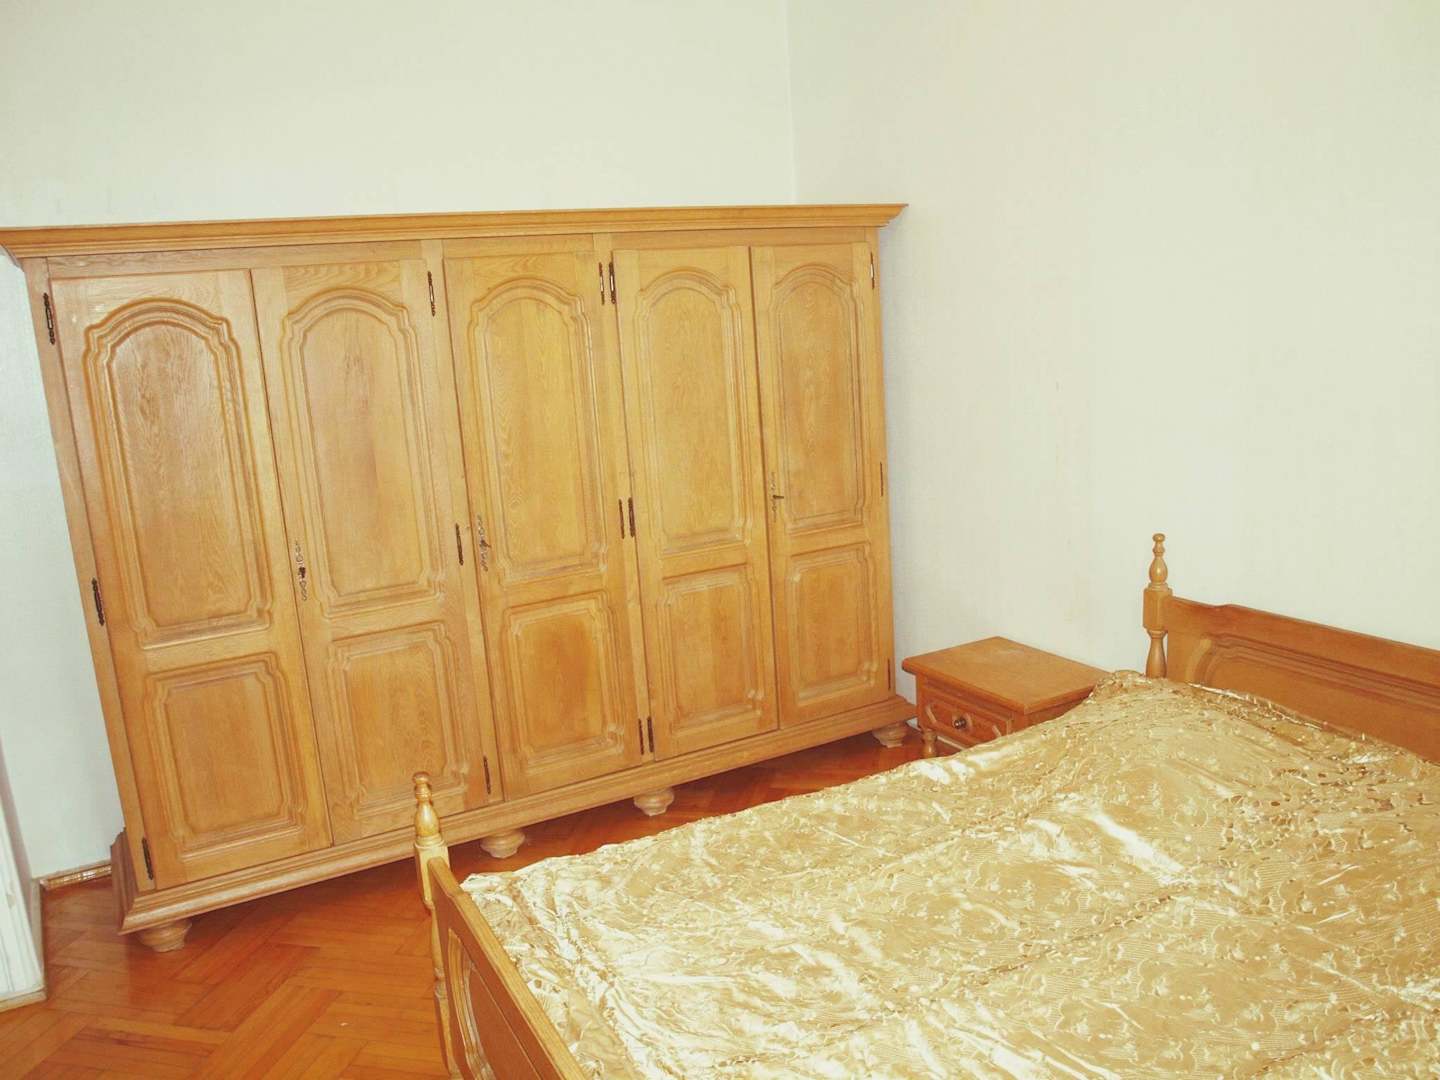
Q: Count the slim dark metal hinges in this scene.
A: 15